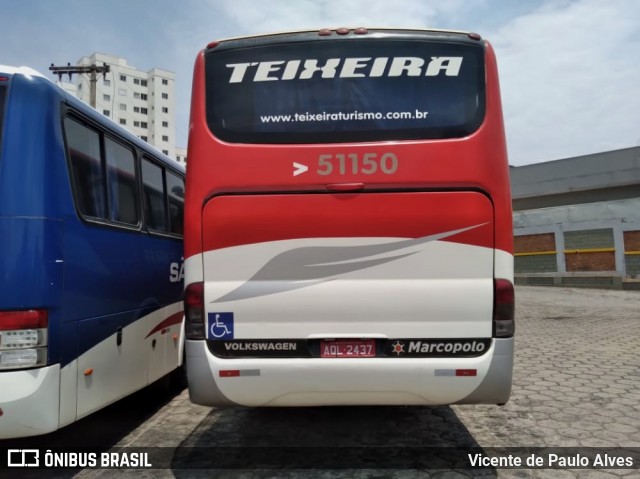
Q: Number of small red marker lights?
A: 5